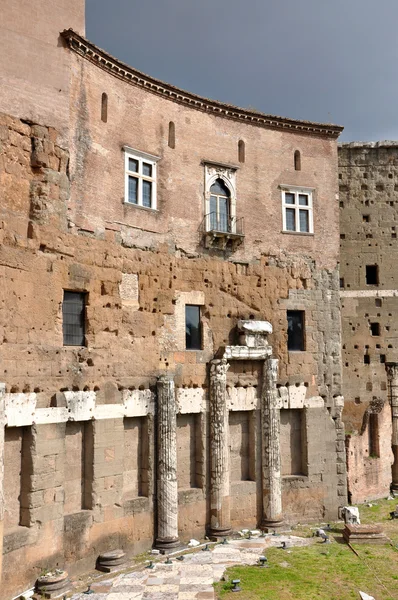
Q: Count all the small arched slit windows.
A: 4